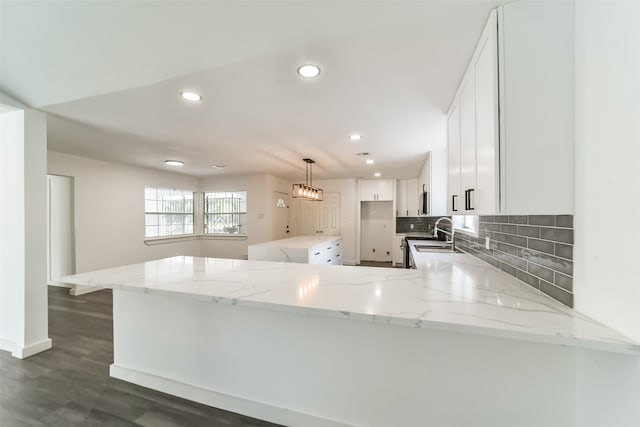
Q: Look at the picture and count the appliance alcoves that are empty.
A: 1